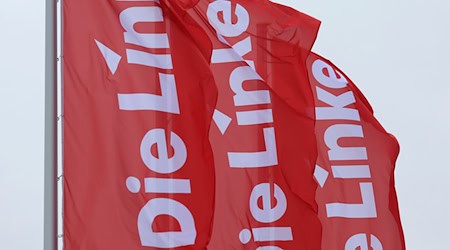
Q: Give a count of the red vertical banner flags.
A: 3